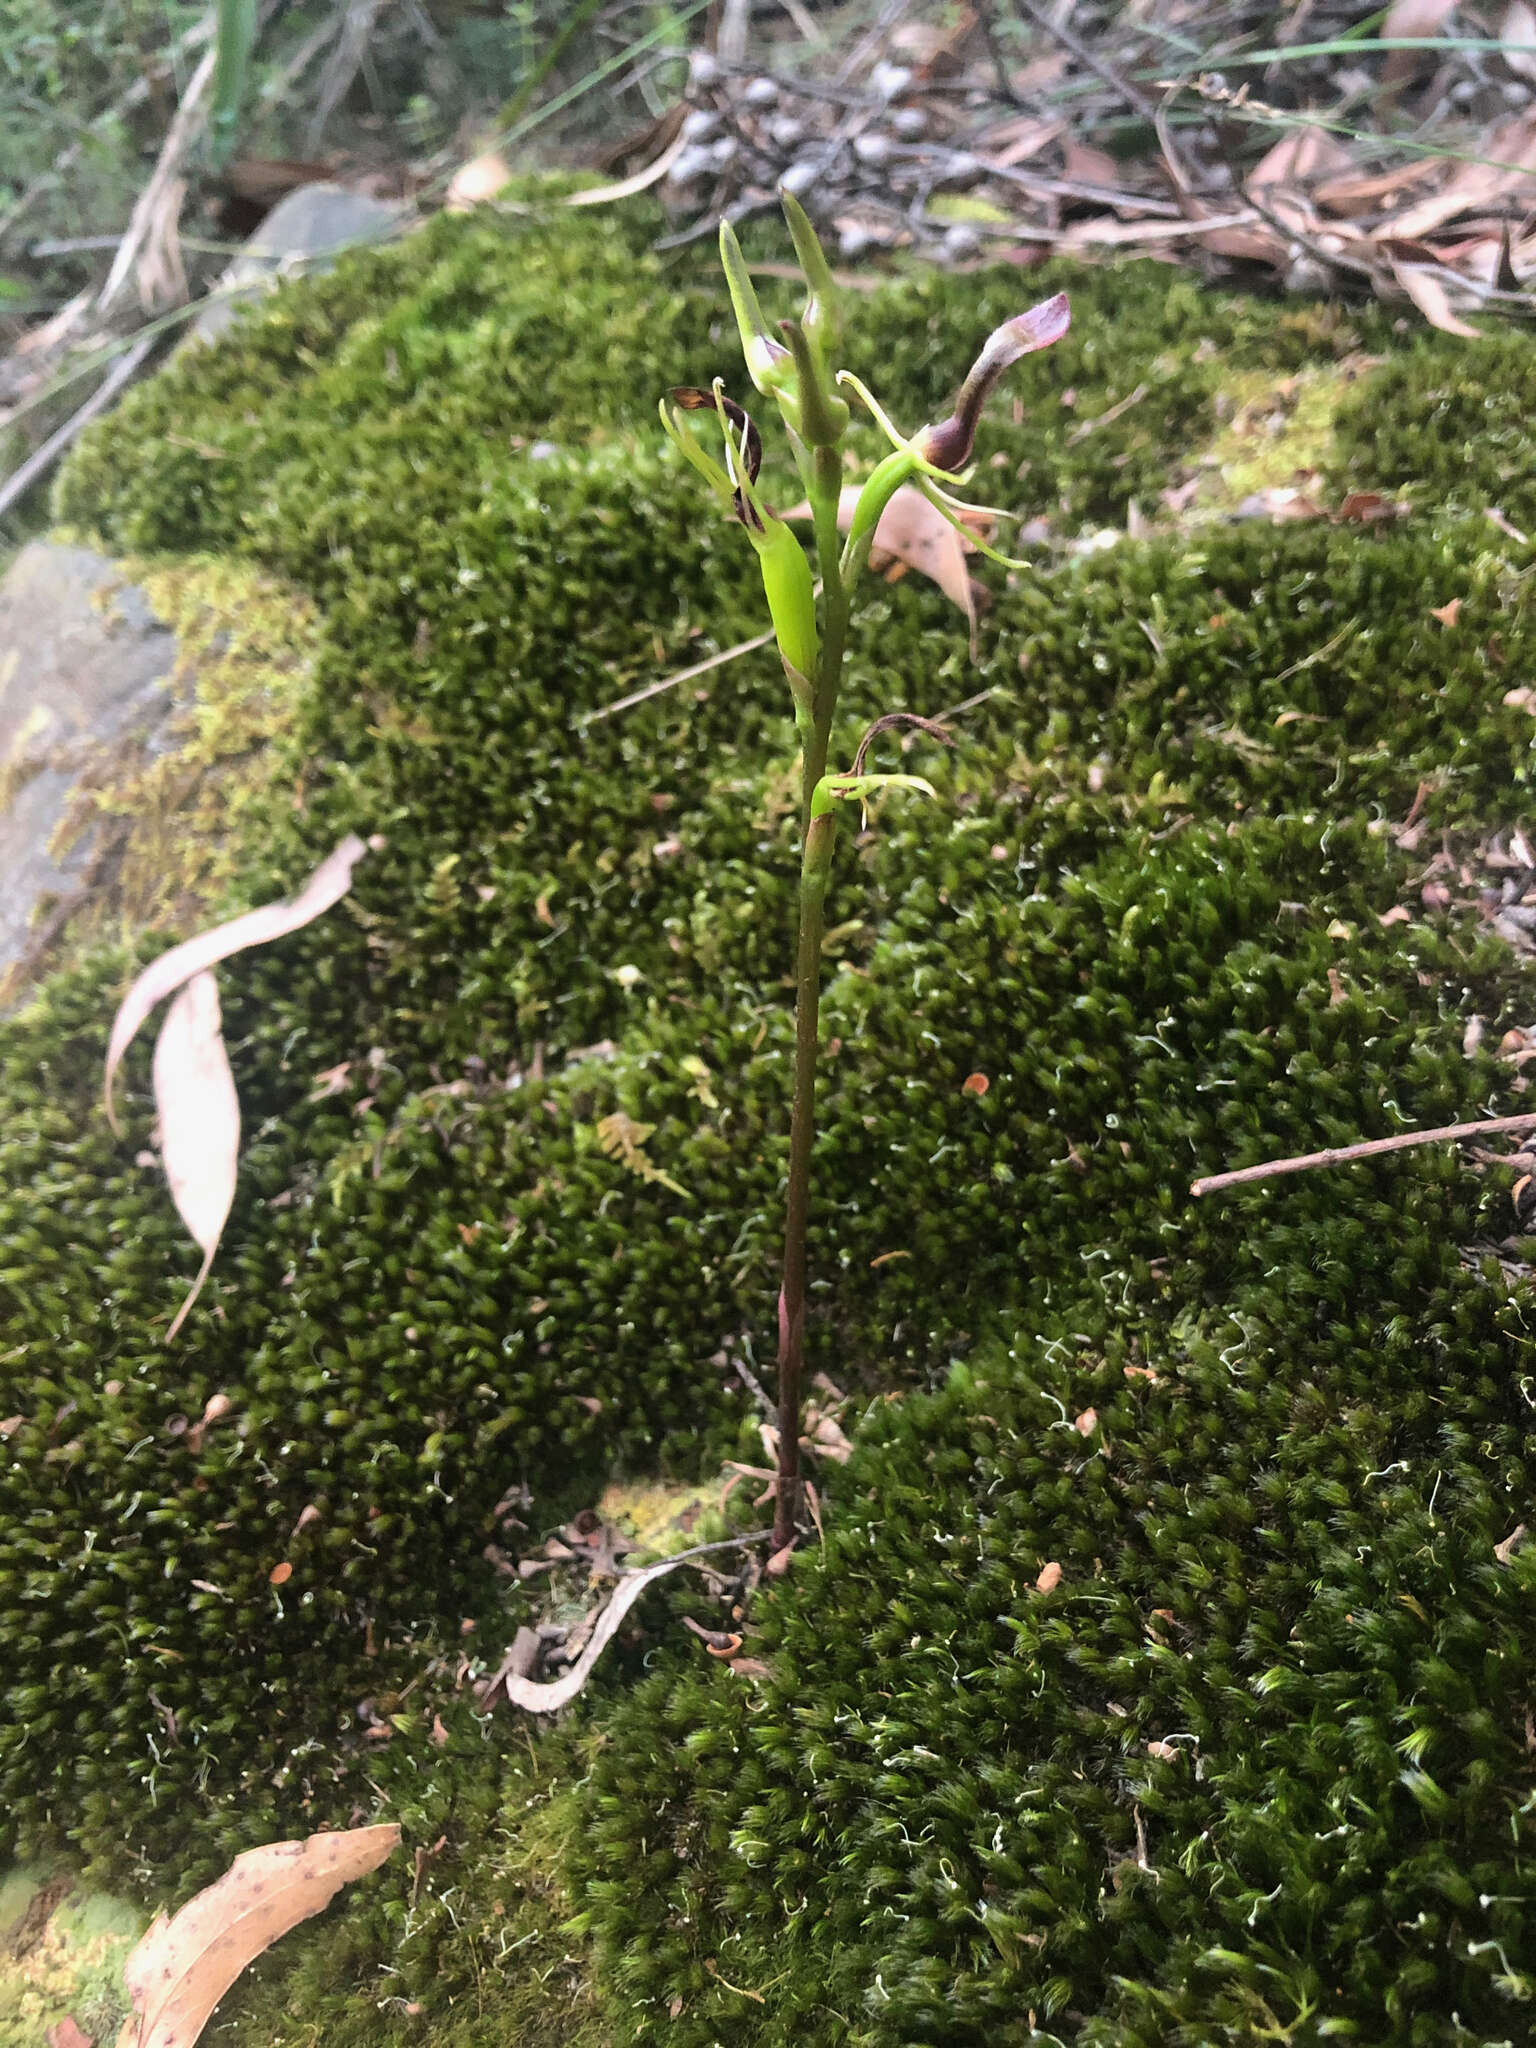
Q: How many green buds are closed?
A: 3